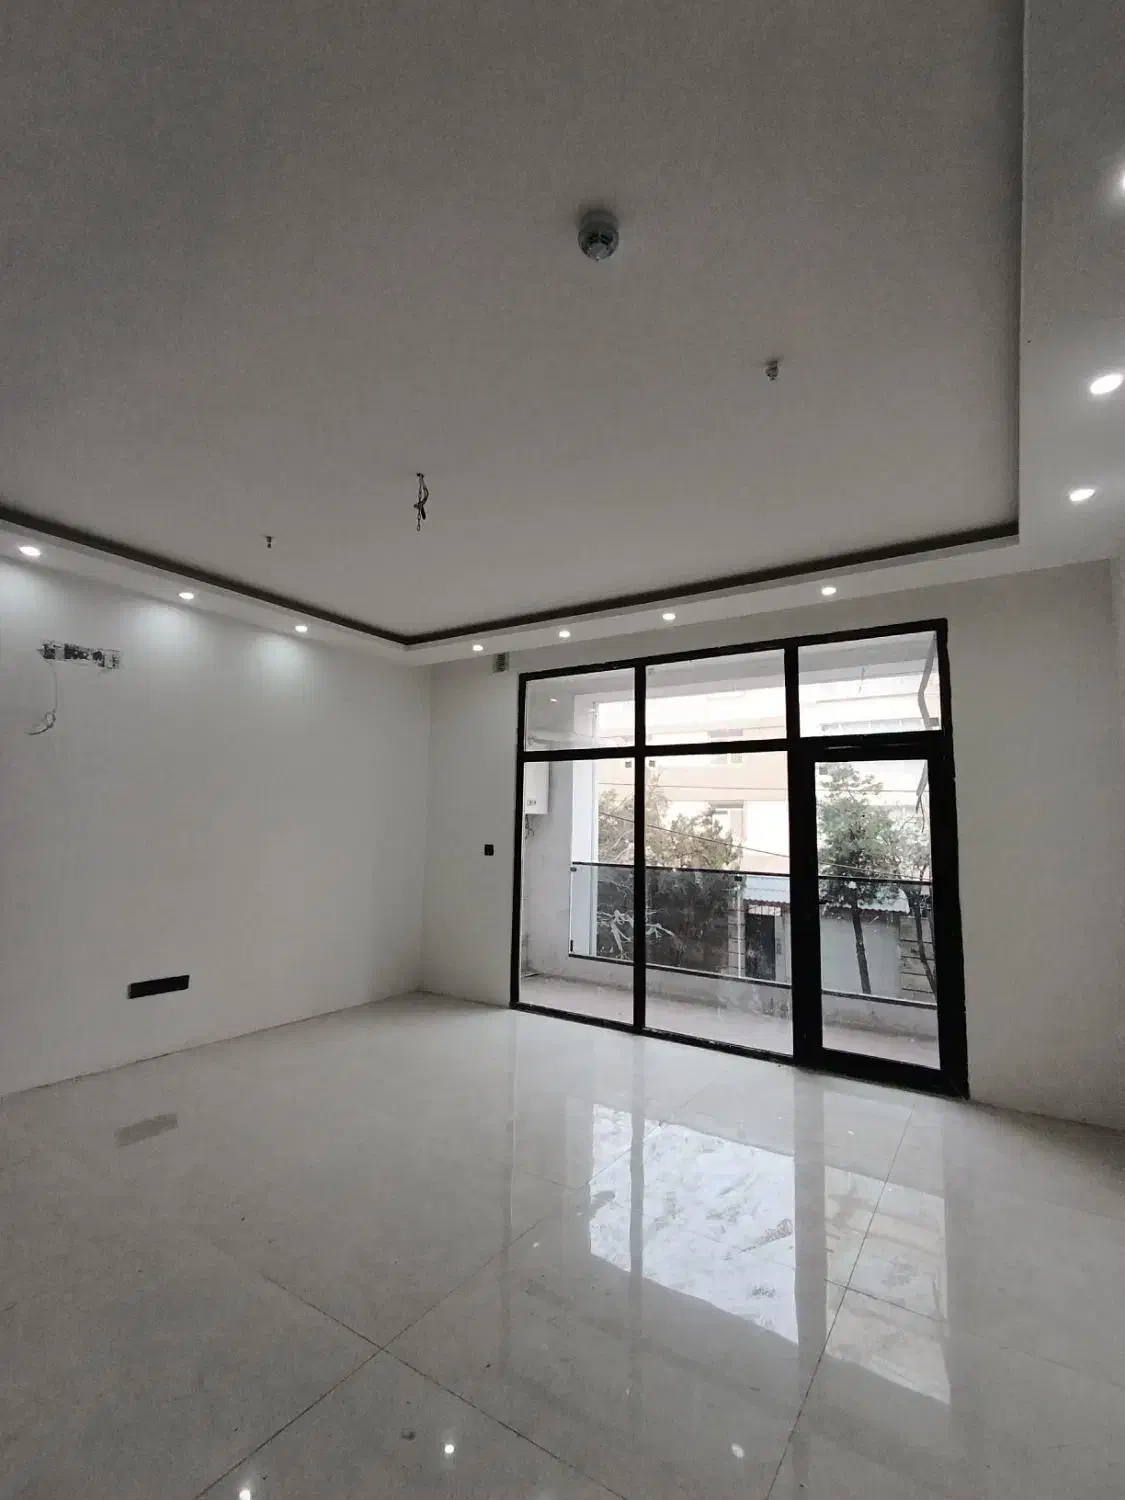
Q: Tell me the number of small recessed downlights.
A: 10